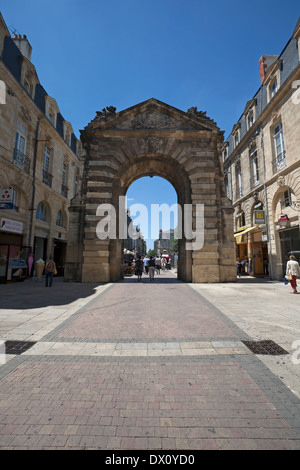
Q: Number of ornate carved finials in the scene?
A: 2